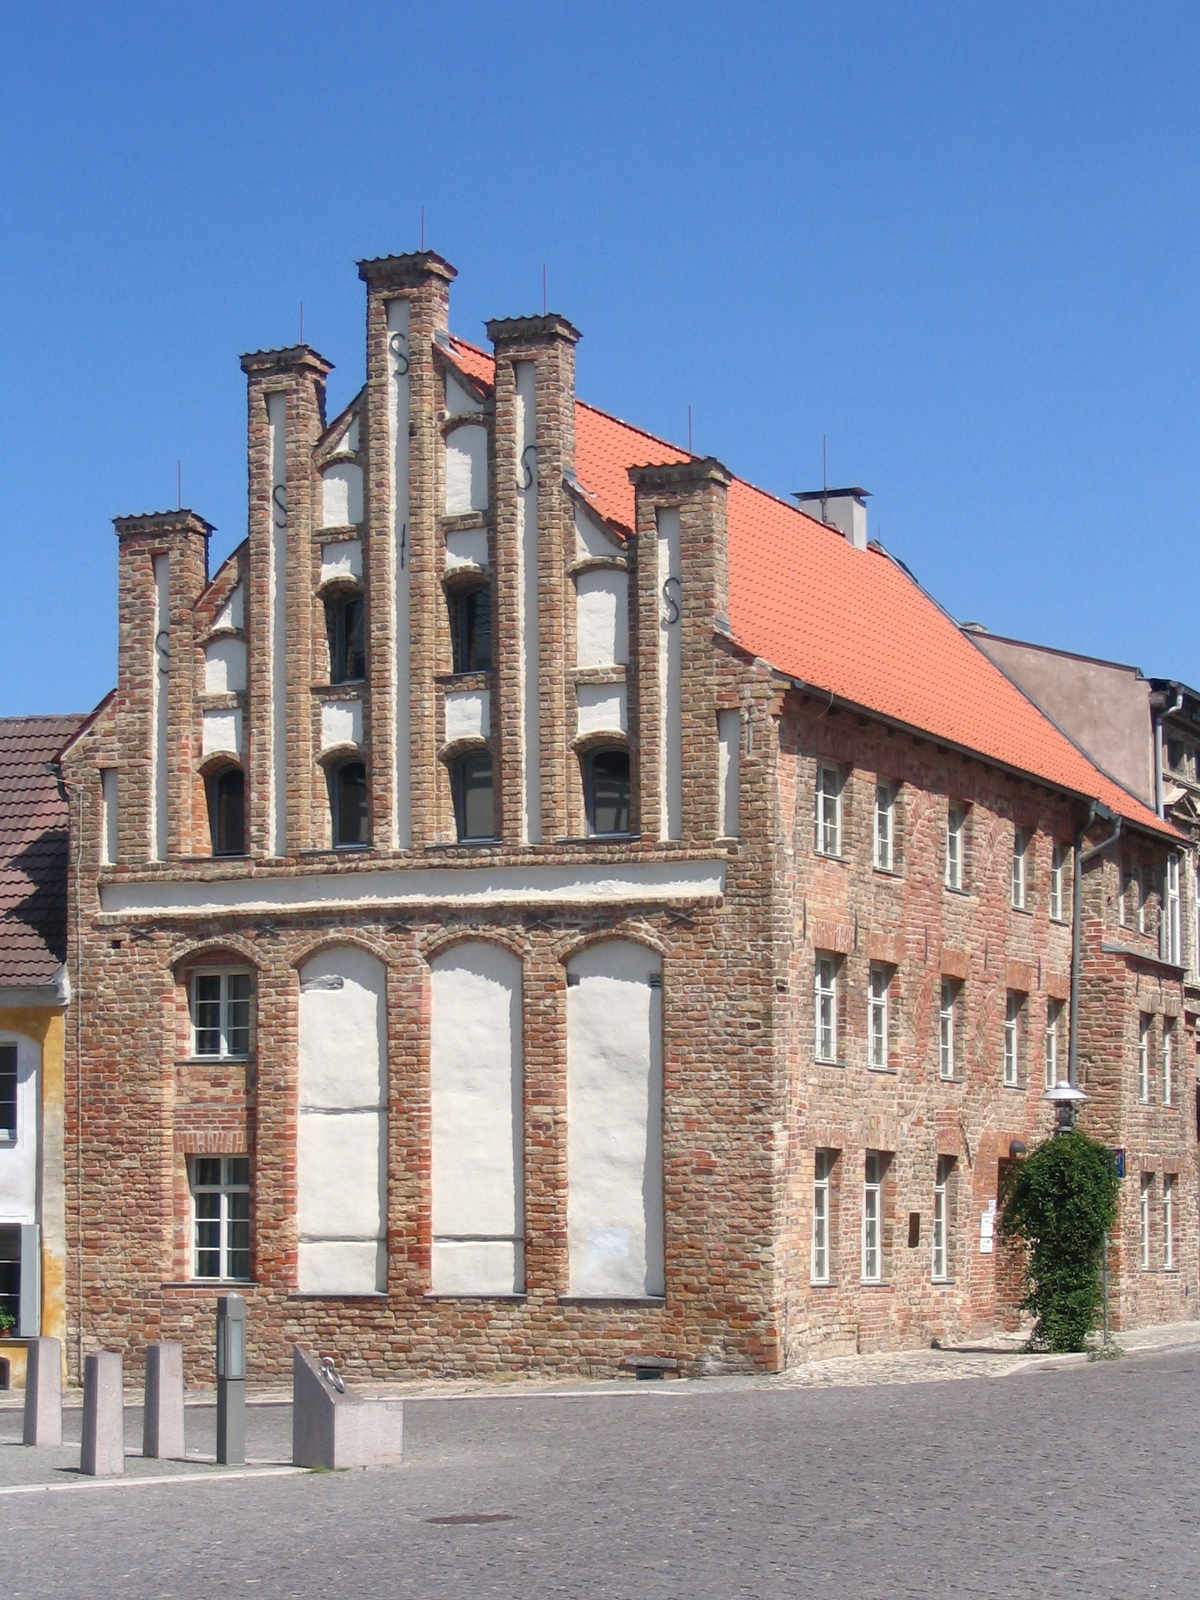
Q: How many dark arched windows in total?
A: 6